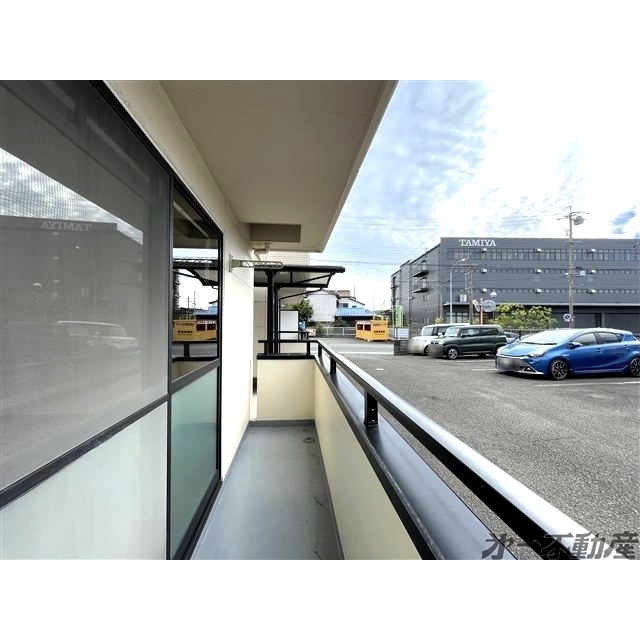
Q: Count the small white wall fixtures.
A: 9